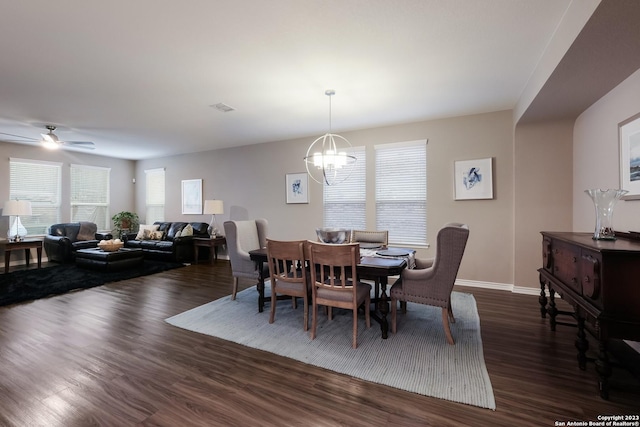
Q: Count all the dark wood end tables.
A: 2